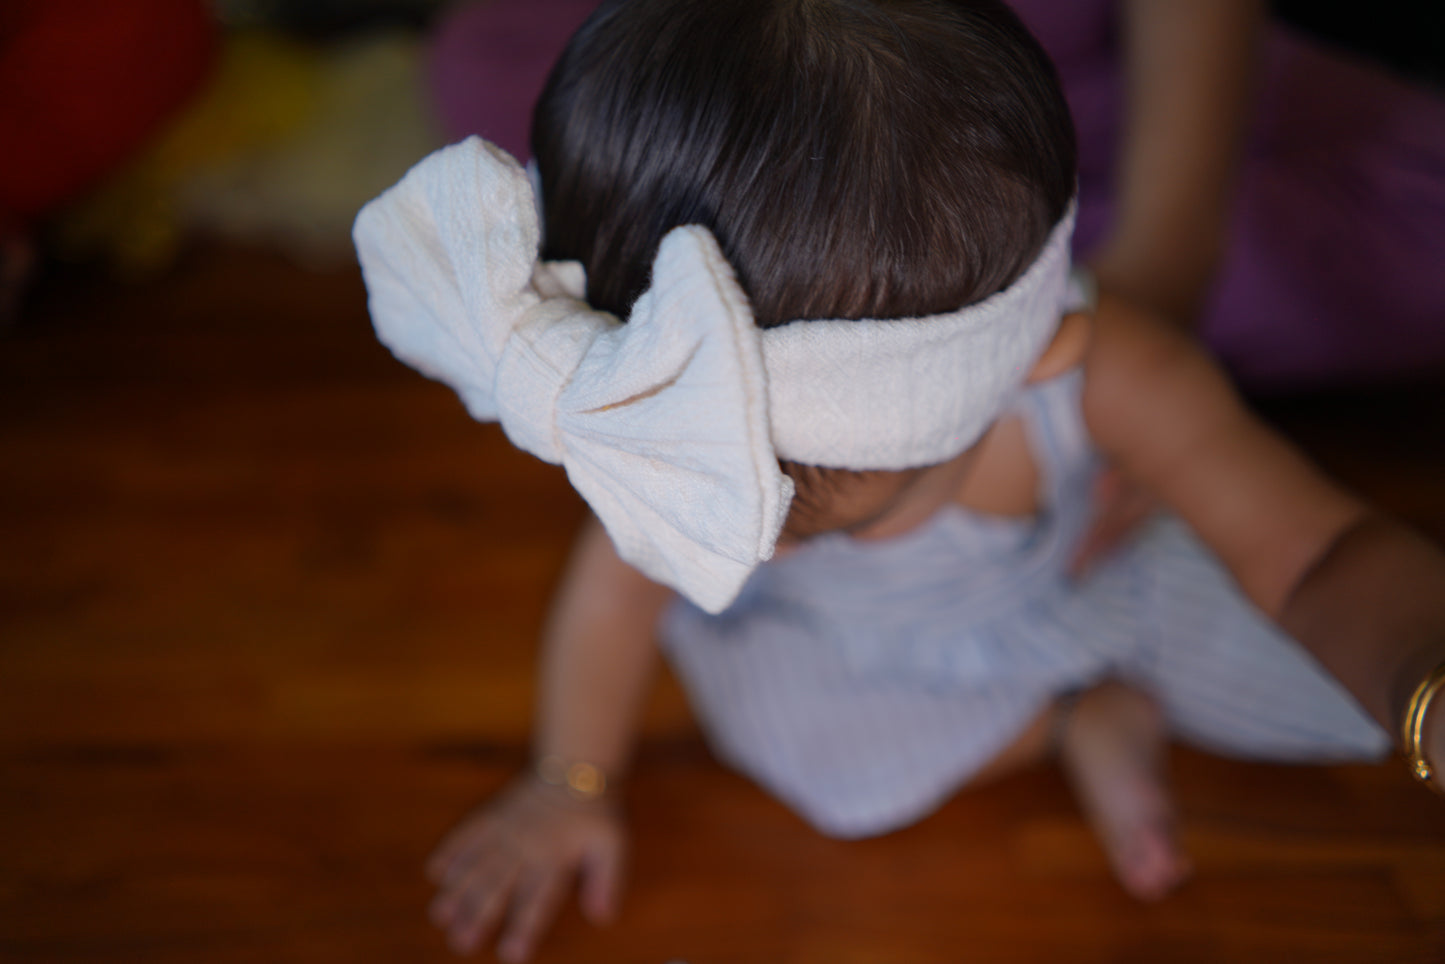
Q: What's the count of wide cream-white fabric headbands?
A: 1